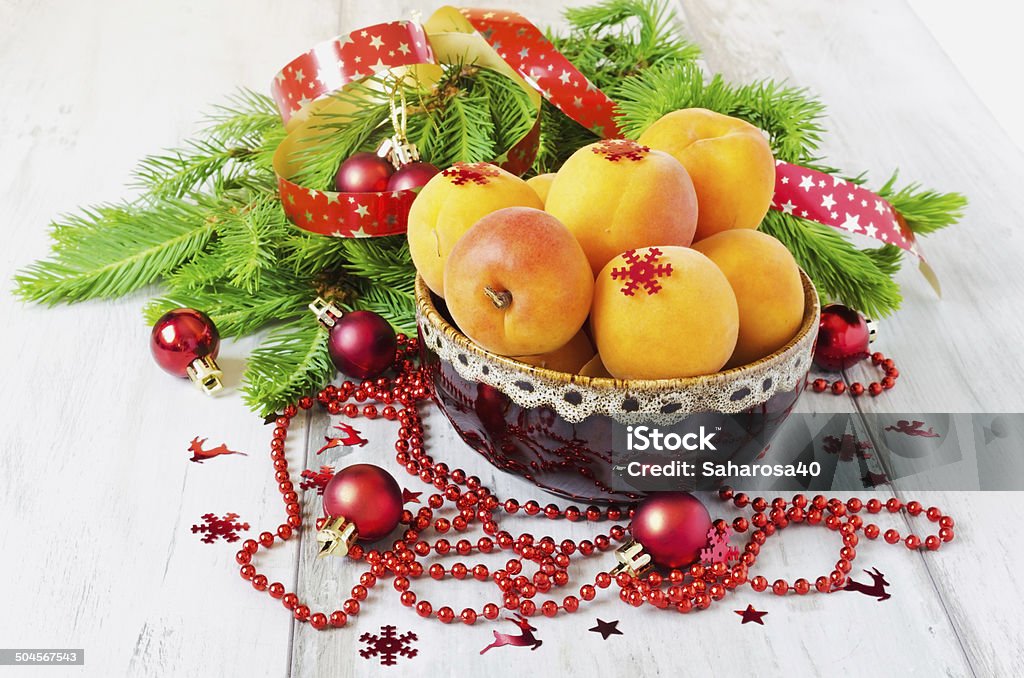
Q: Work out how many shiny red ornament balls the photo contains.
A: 7